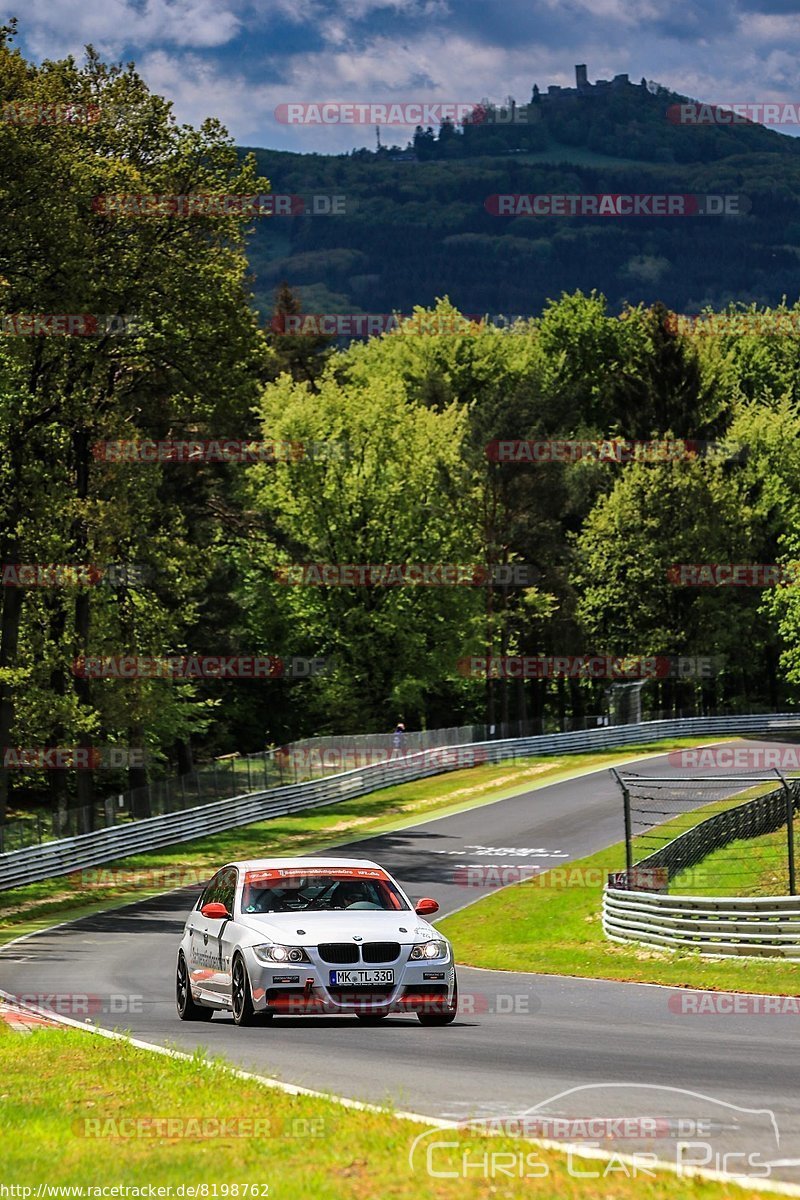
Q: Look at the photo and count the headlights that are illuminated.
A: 2